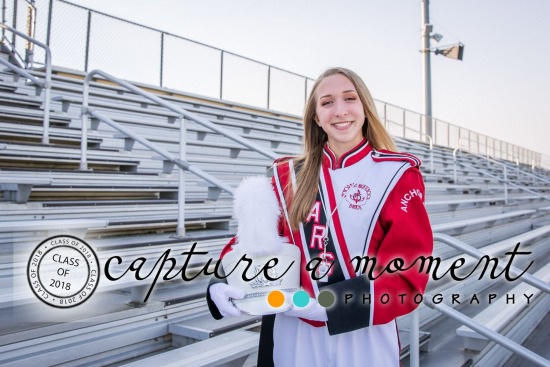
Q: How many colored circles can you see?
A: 3